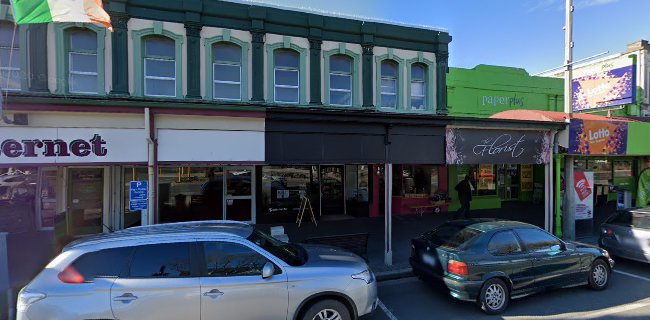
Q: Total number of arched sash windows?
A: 8